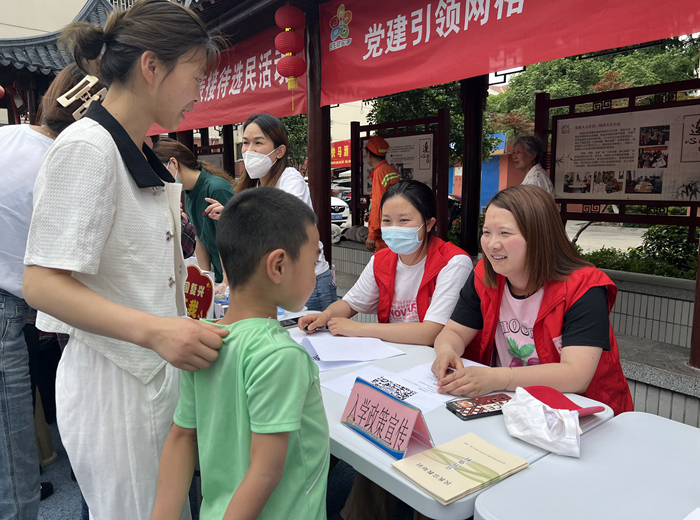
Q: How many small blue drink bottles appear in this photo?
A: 0